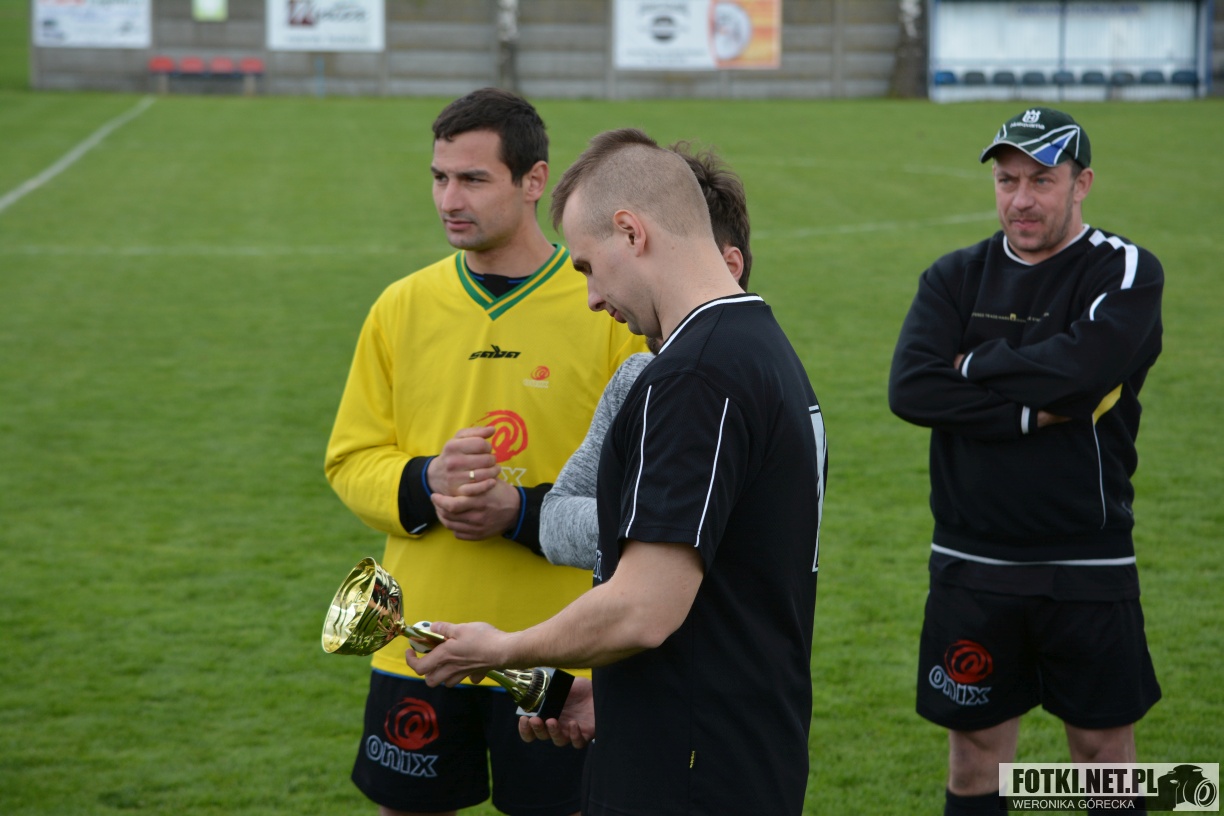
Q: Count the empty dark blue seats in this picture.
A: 9